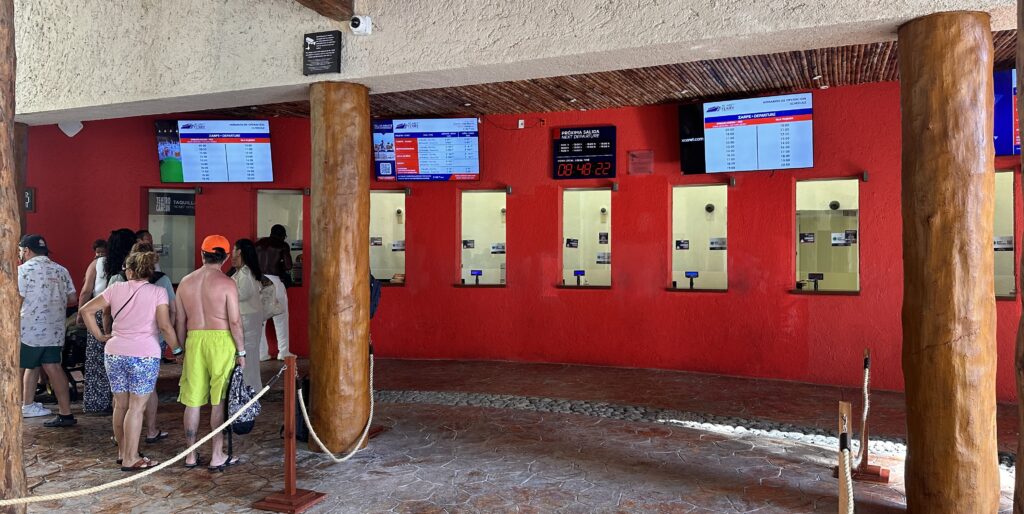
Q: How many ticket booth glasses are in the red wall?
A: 8